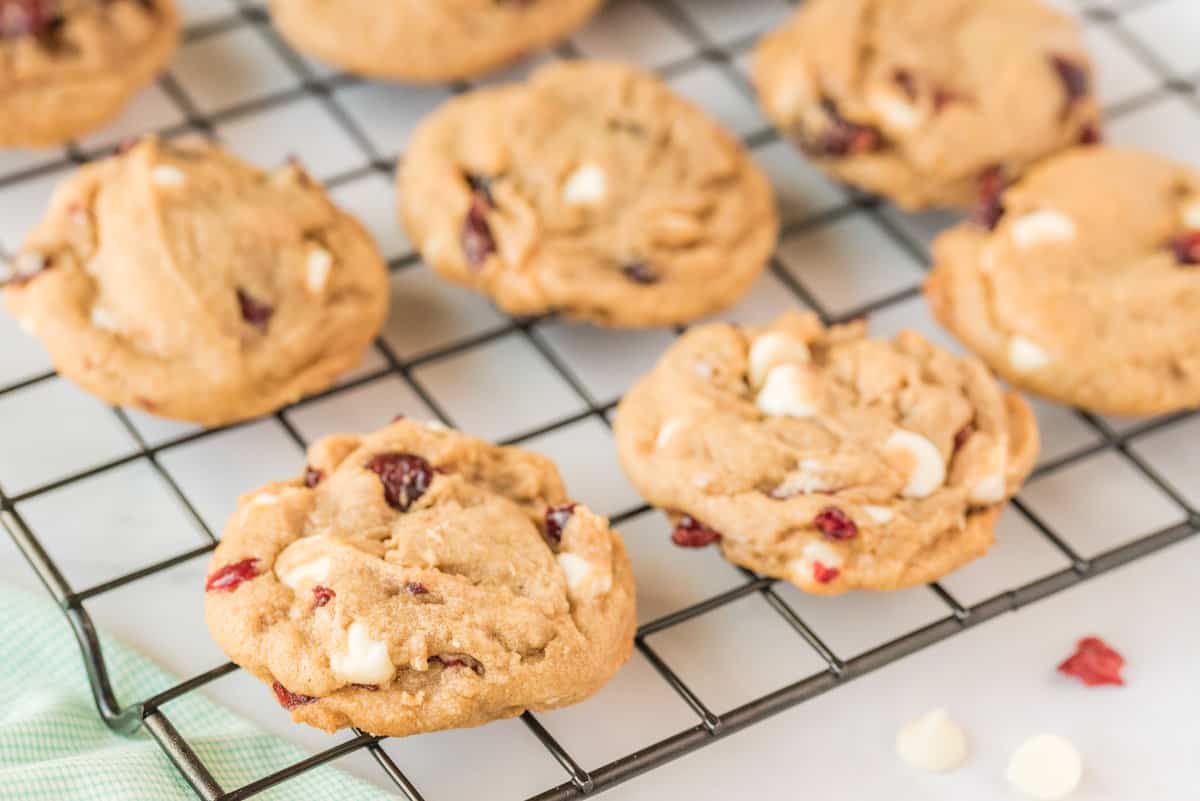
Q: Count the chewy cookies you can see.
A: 8